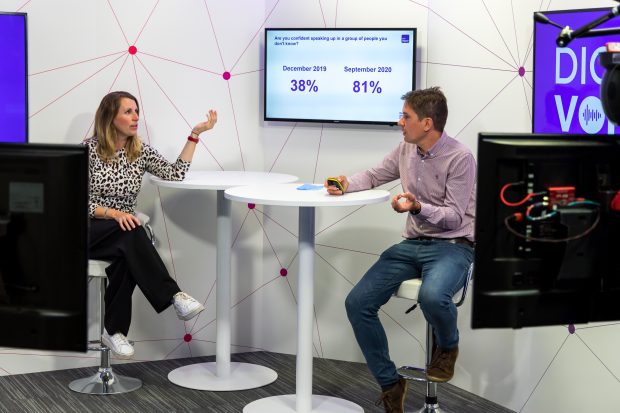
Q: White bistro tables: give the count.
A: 2